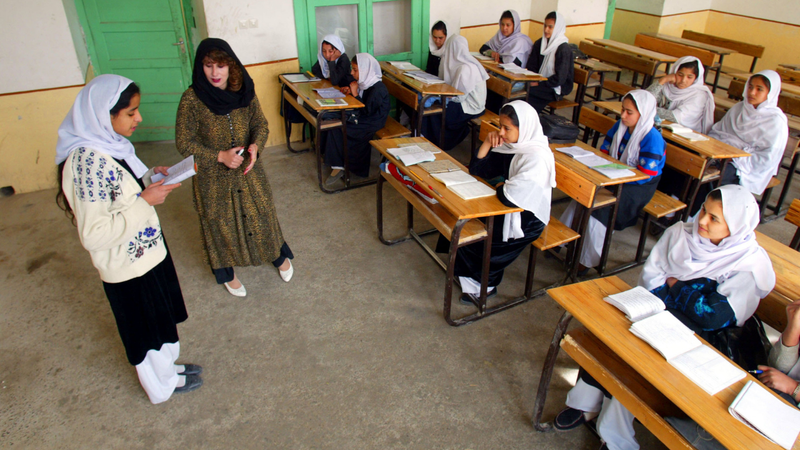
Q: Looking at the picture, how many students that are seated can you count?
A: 12